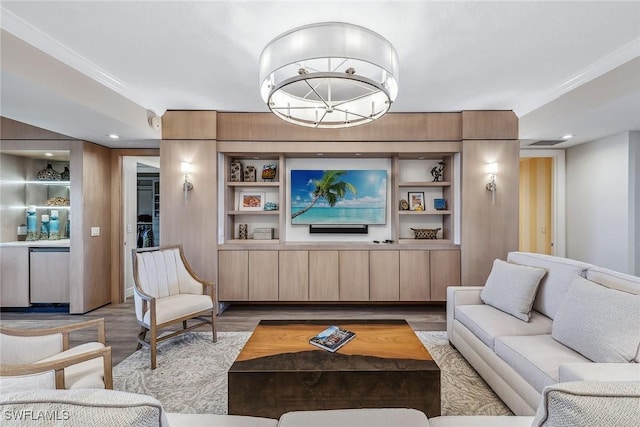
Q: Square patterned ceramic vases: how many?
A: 2